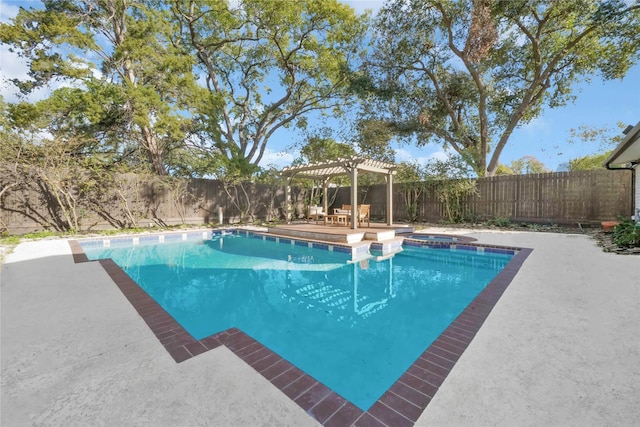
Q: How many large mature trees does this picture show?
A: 3